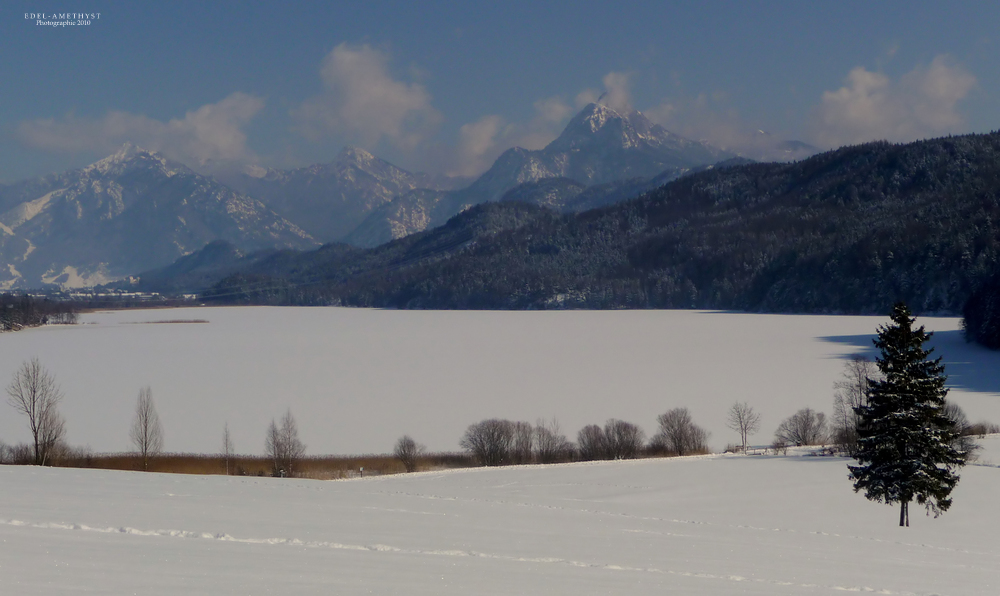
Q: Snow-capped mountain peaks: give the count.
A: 3